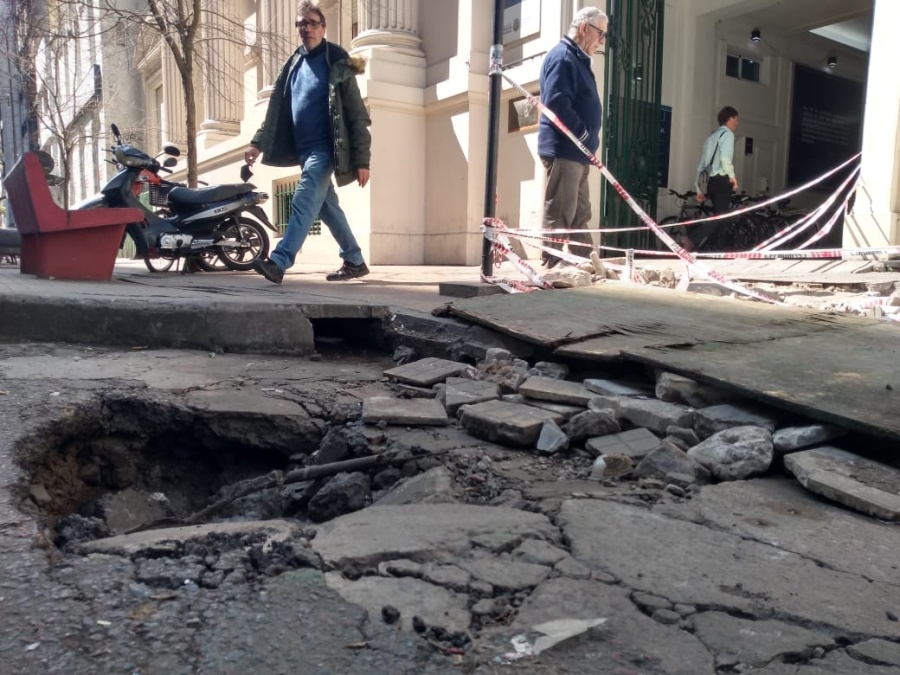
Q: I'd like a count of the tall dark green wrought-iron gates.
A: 1